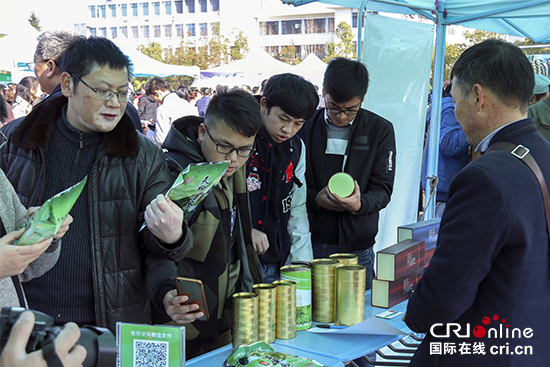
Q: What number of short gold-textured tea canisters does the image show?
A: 3